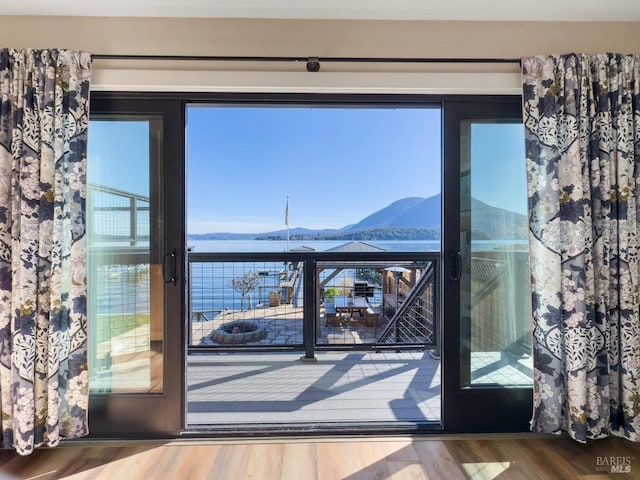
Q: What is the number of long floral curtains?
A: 2